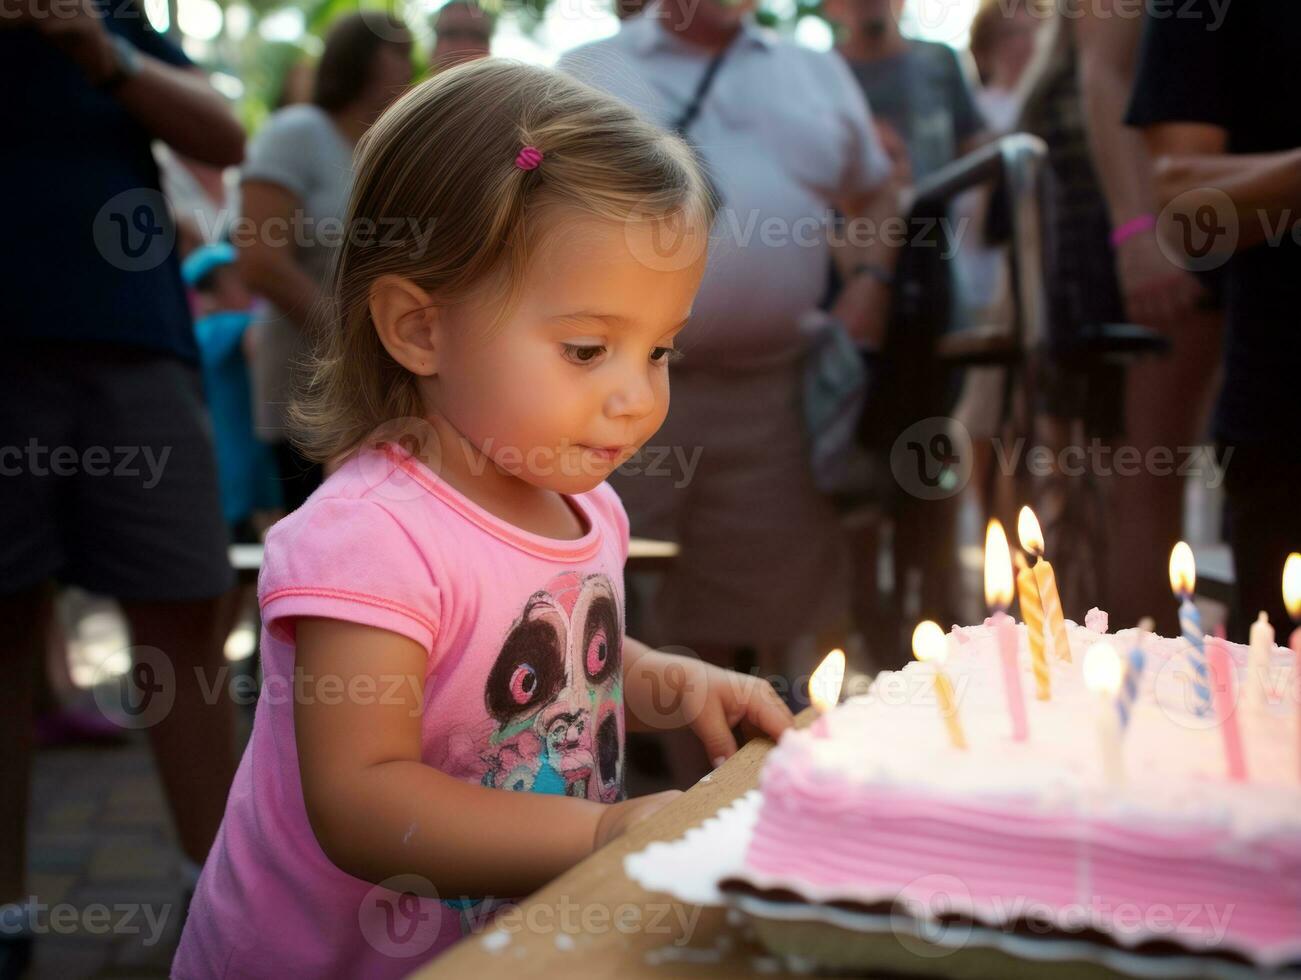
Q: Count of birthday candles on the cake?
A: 11